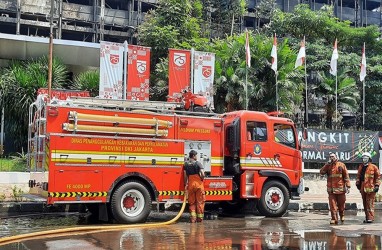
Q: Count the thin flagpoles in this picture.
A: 5